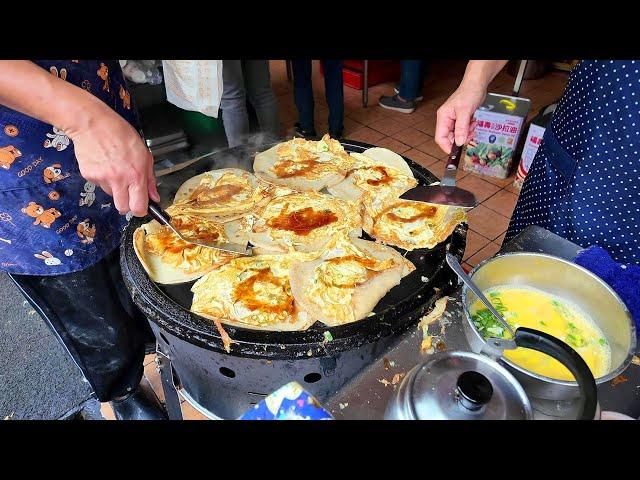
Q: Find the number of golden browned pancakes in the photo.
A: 8